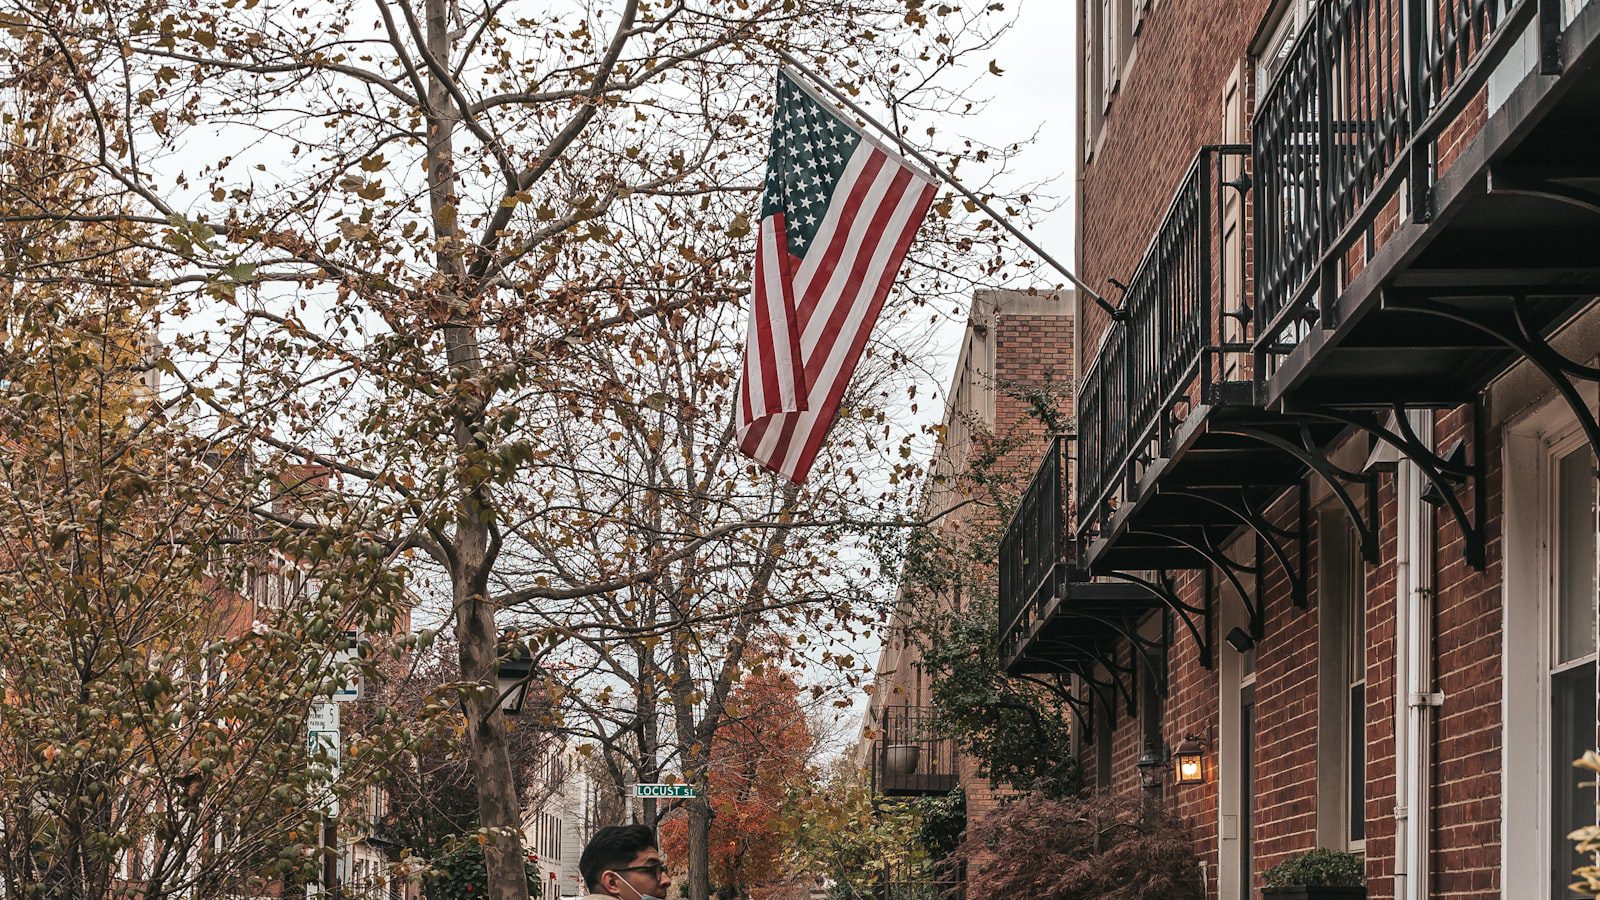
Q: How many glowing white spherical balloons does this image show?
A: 0